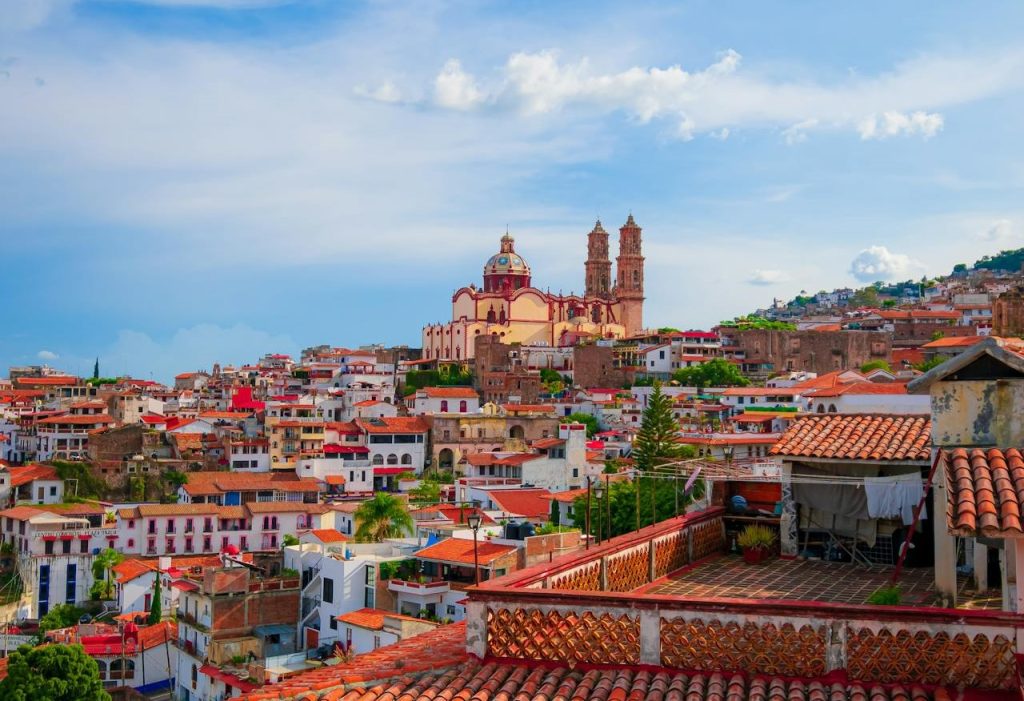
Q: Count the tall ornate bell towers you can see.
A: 2